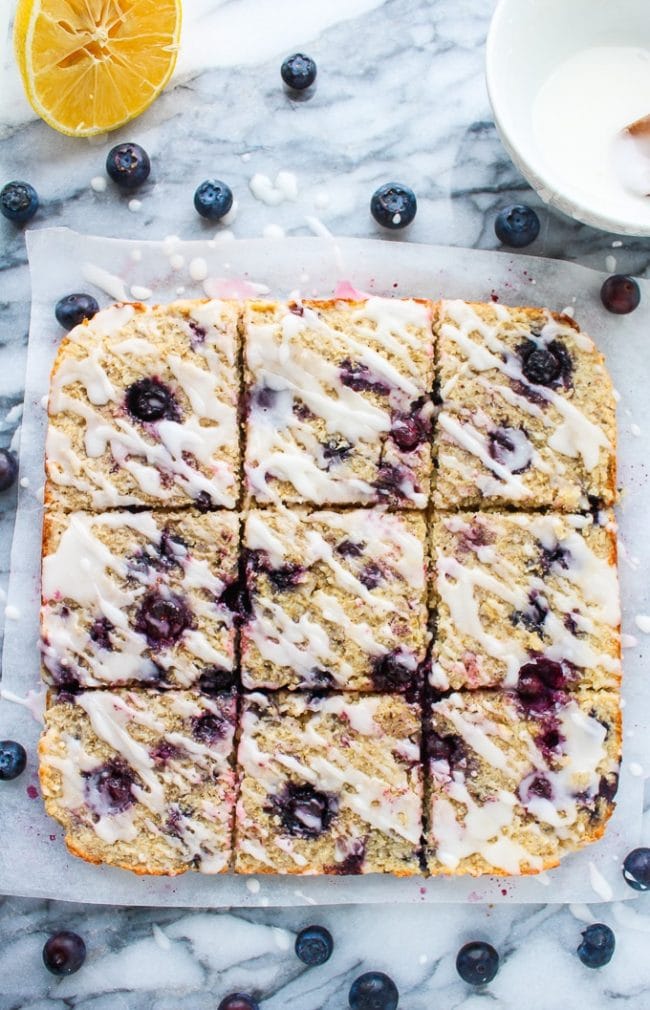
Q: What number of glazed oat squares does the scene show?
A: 9